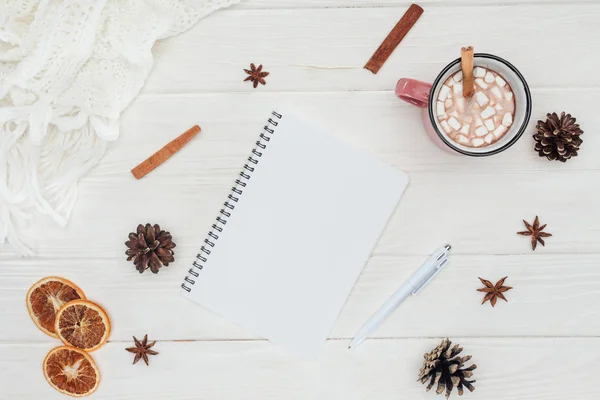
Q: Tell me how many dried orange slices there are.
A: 3